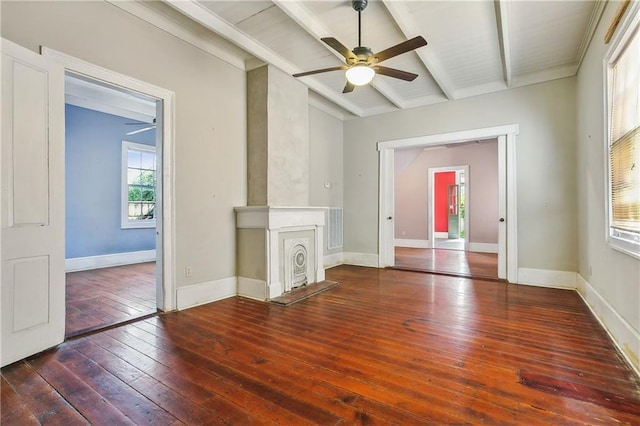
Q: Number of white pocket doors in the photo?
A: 2